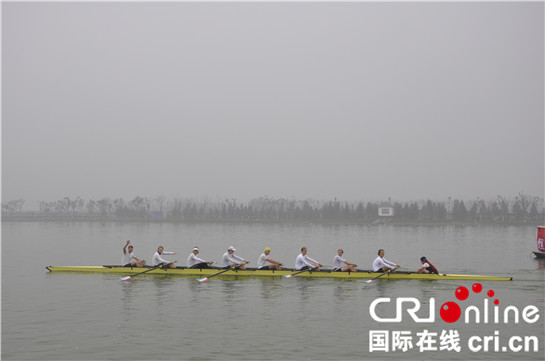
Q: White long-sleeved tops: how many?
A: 5